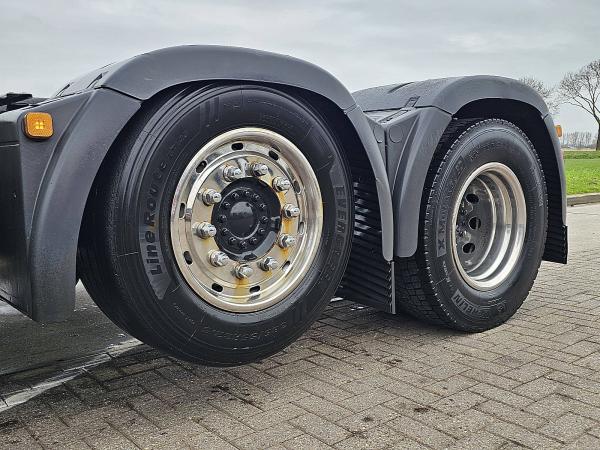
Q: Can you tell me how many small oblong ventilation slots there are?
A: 10